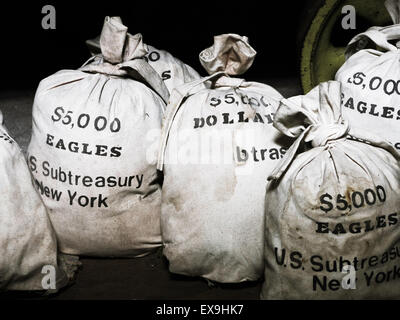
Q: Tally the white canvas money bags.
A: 6